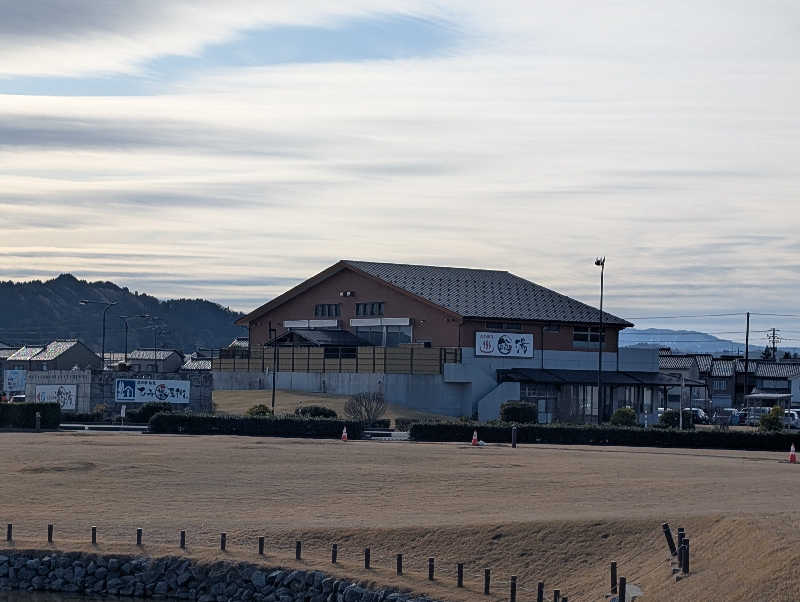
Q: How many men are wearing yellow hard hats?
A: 0